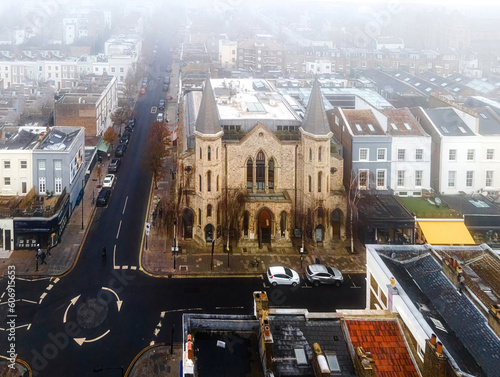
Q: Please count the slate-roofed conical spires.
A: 2